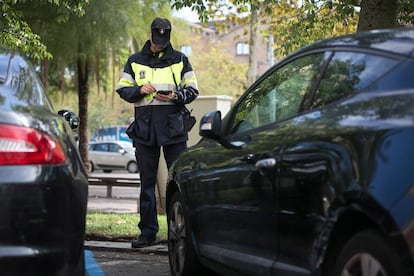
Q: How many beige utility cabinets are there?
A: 1